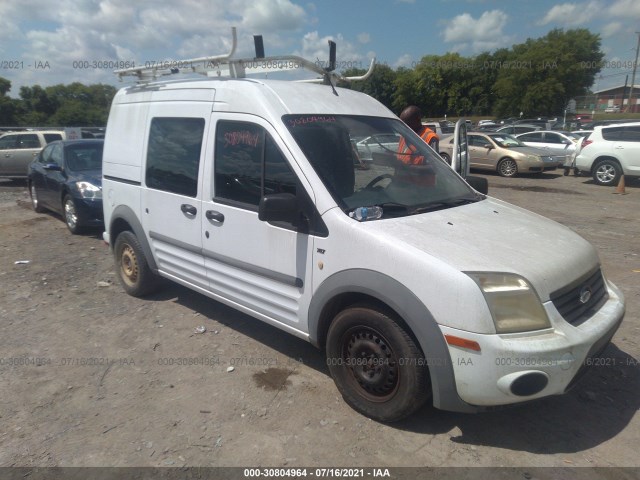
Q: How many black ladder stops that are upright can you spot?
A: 2